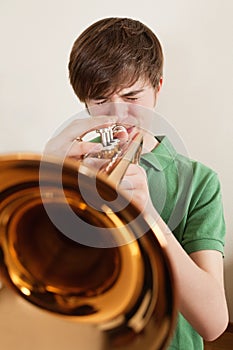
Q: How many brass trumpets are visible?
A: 1